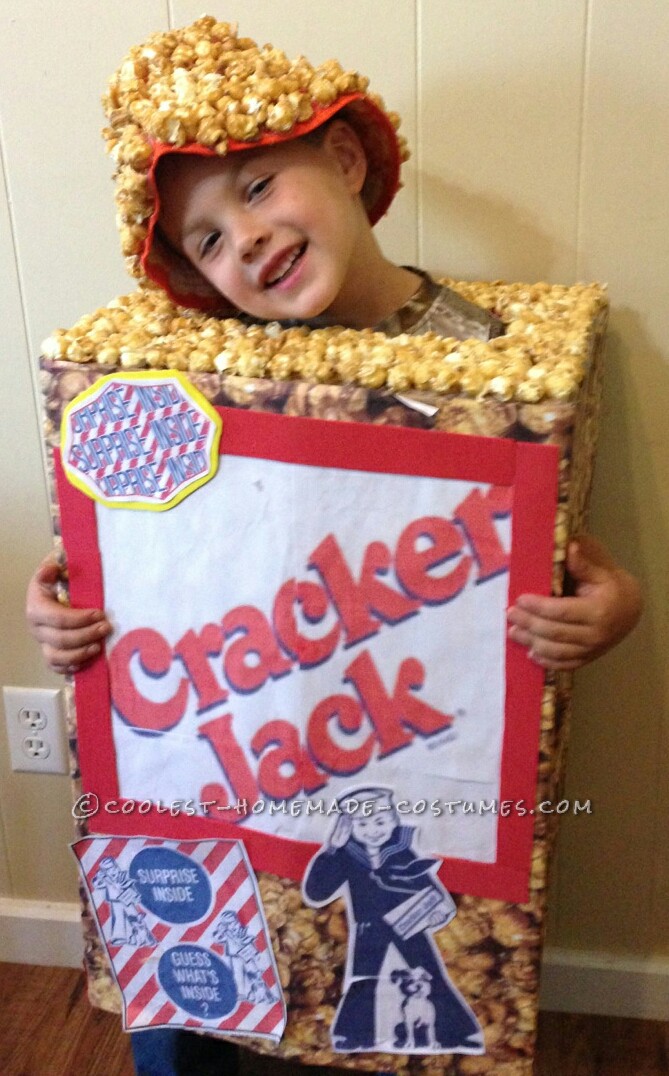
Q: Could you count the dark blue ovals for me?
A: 2